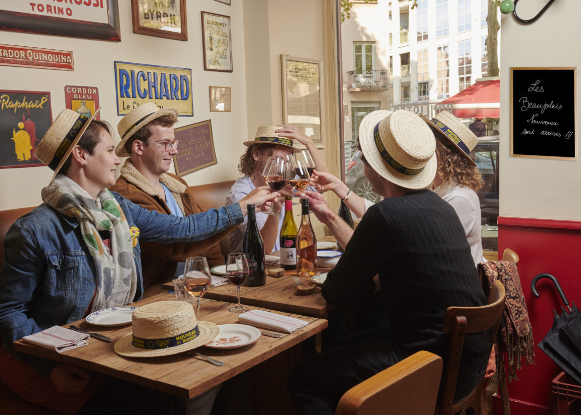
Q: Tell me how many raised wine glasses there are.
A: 5